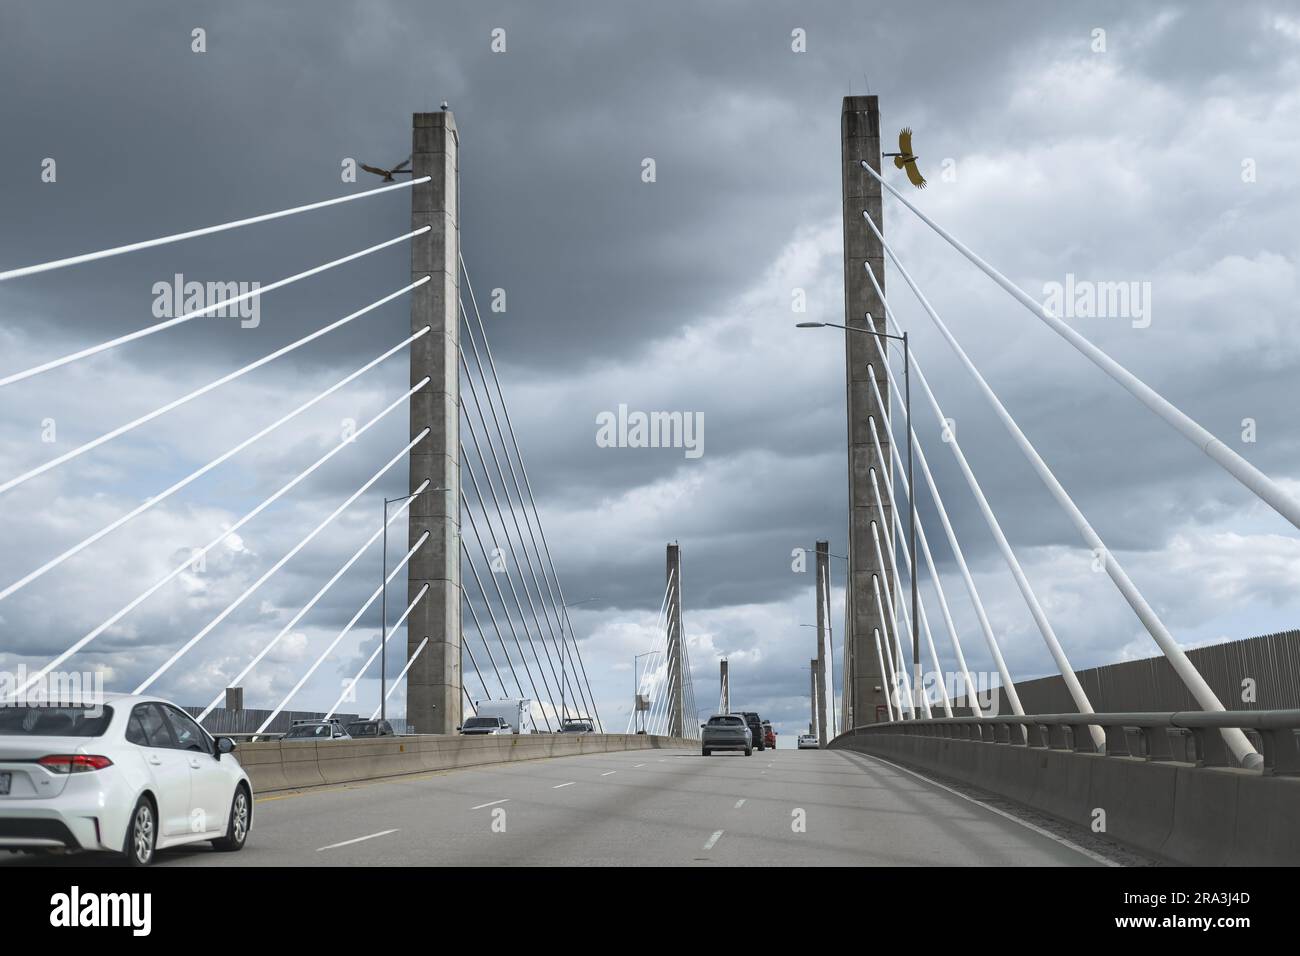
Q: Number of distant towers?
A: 4